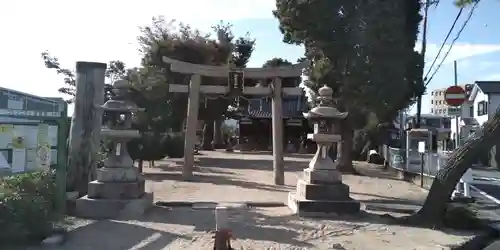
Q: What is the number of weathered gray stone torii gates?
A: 1